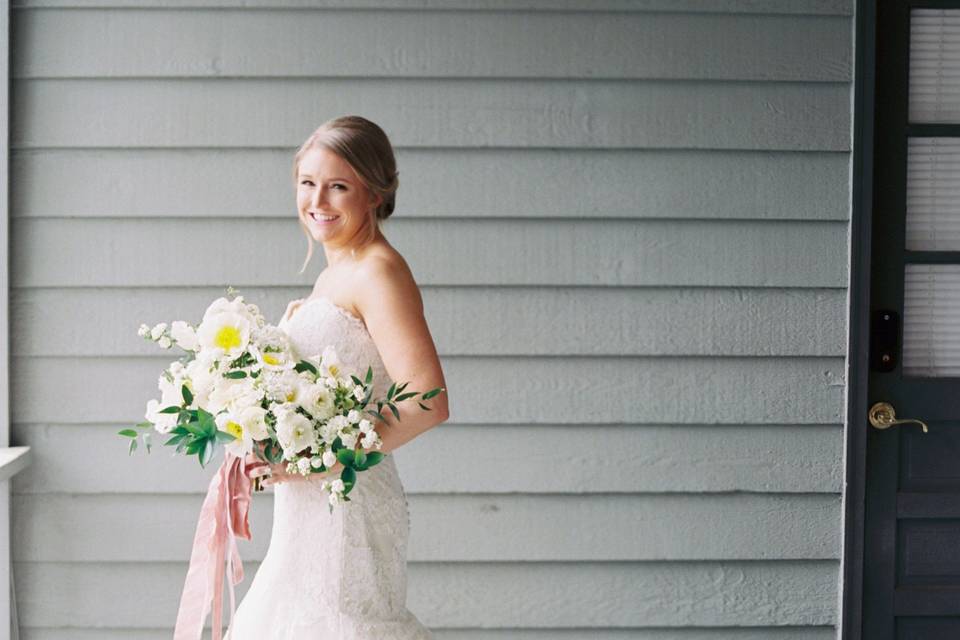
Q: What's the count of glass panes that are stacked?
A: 3